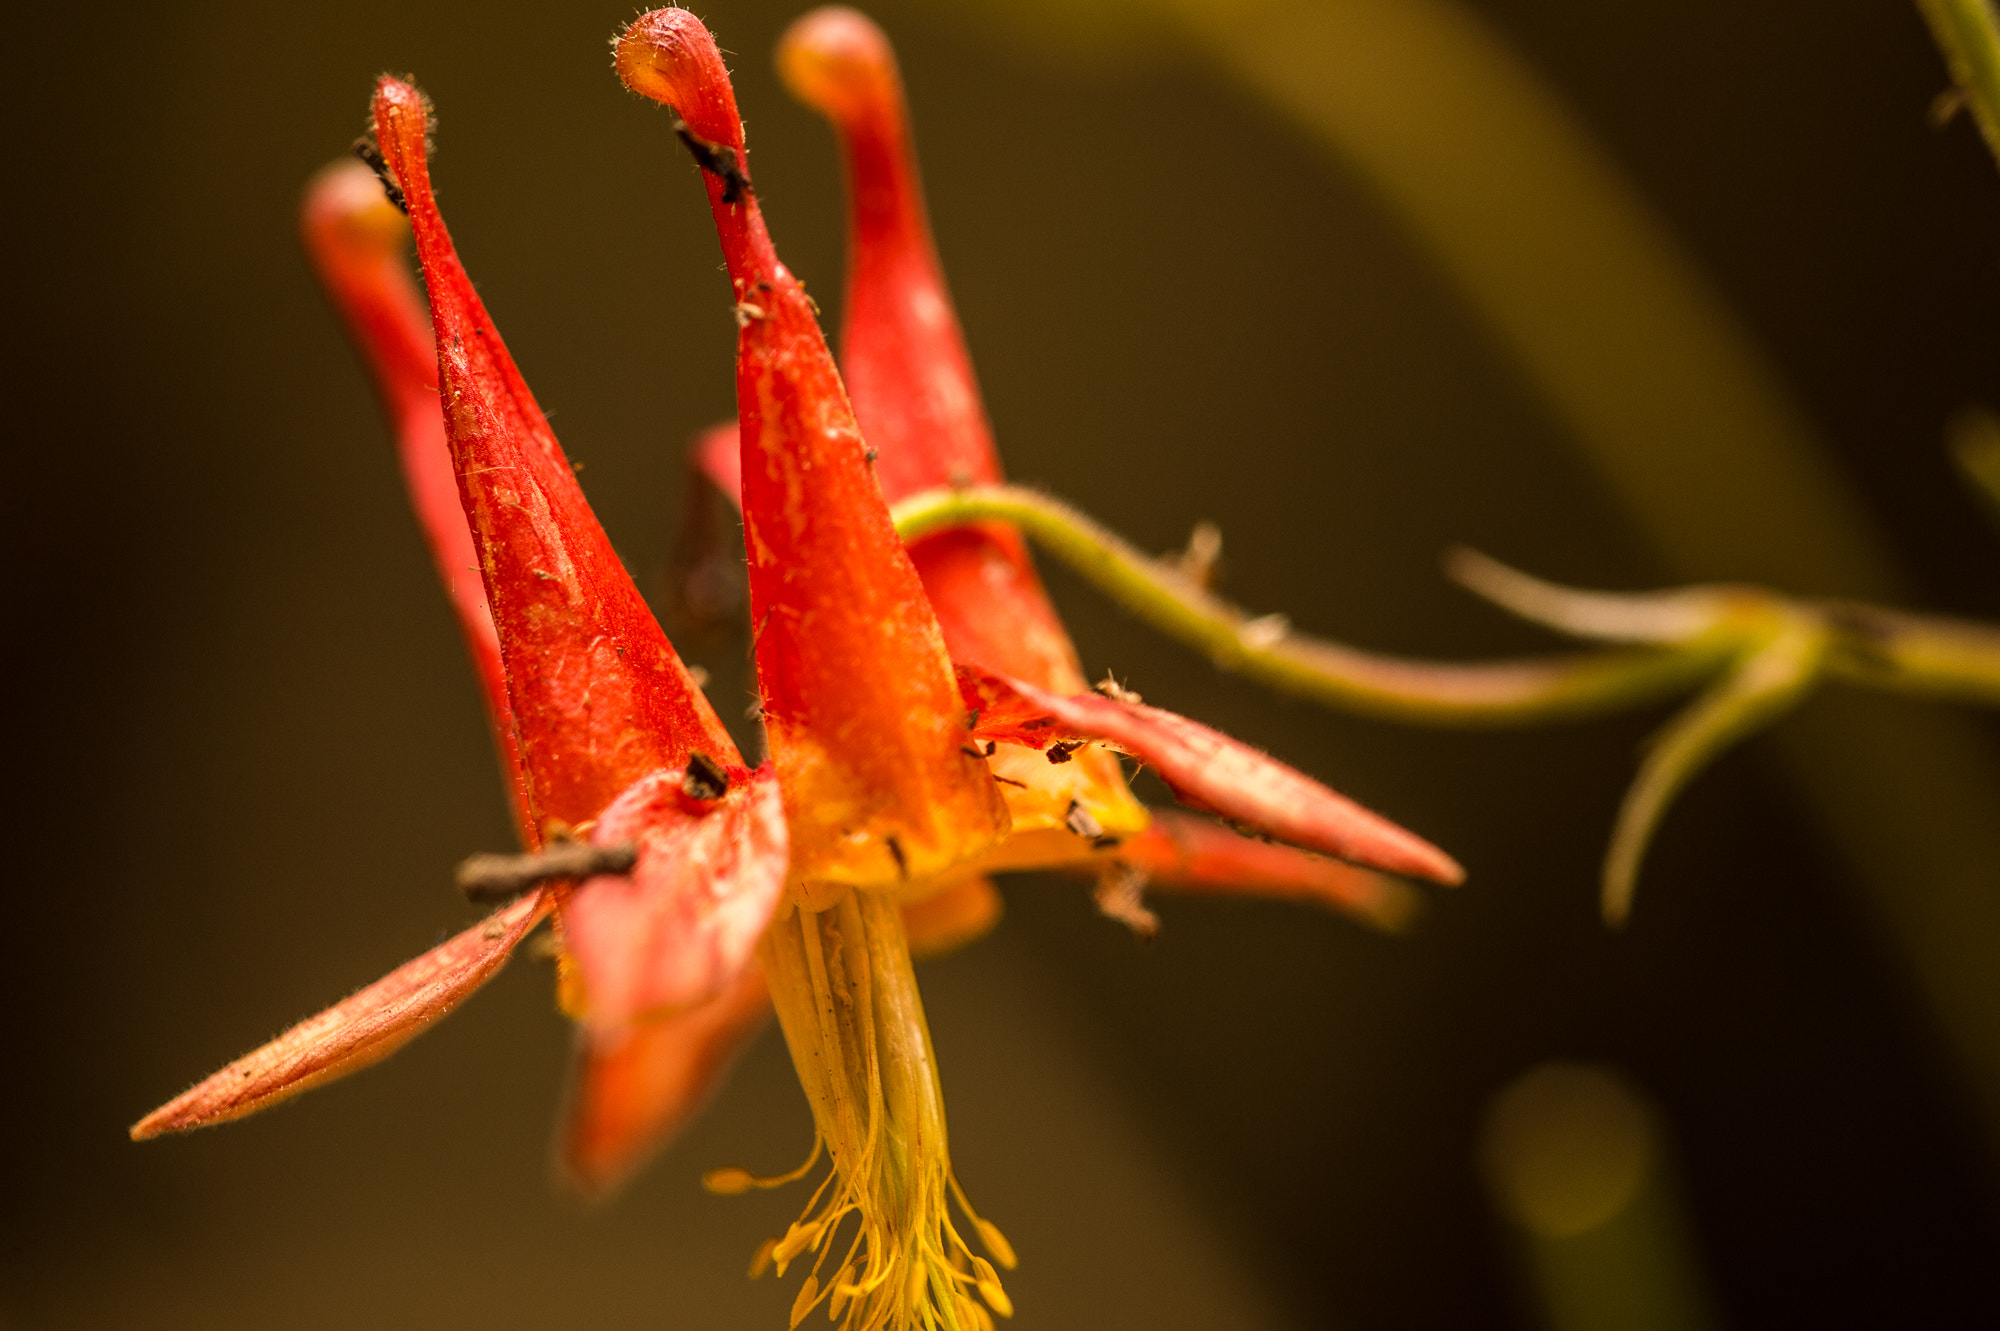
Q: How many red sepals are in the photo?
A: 5